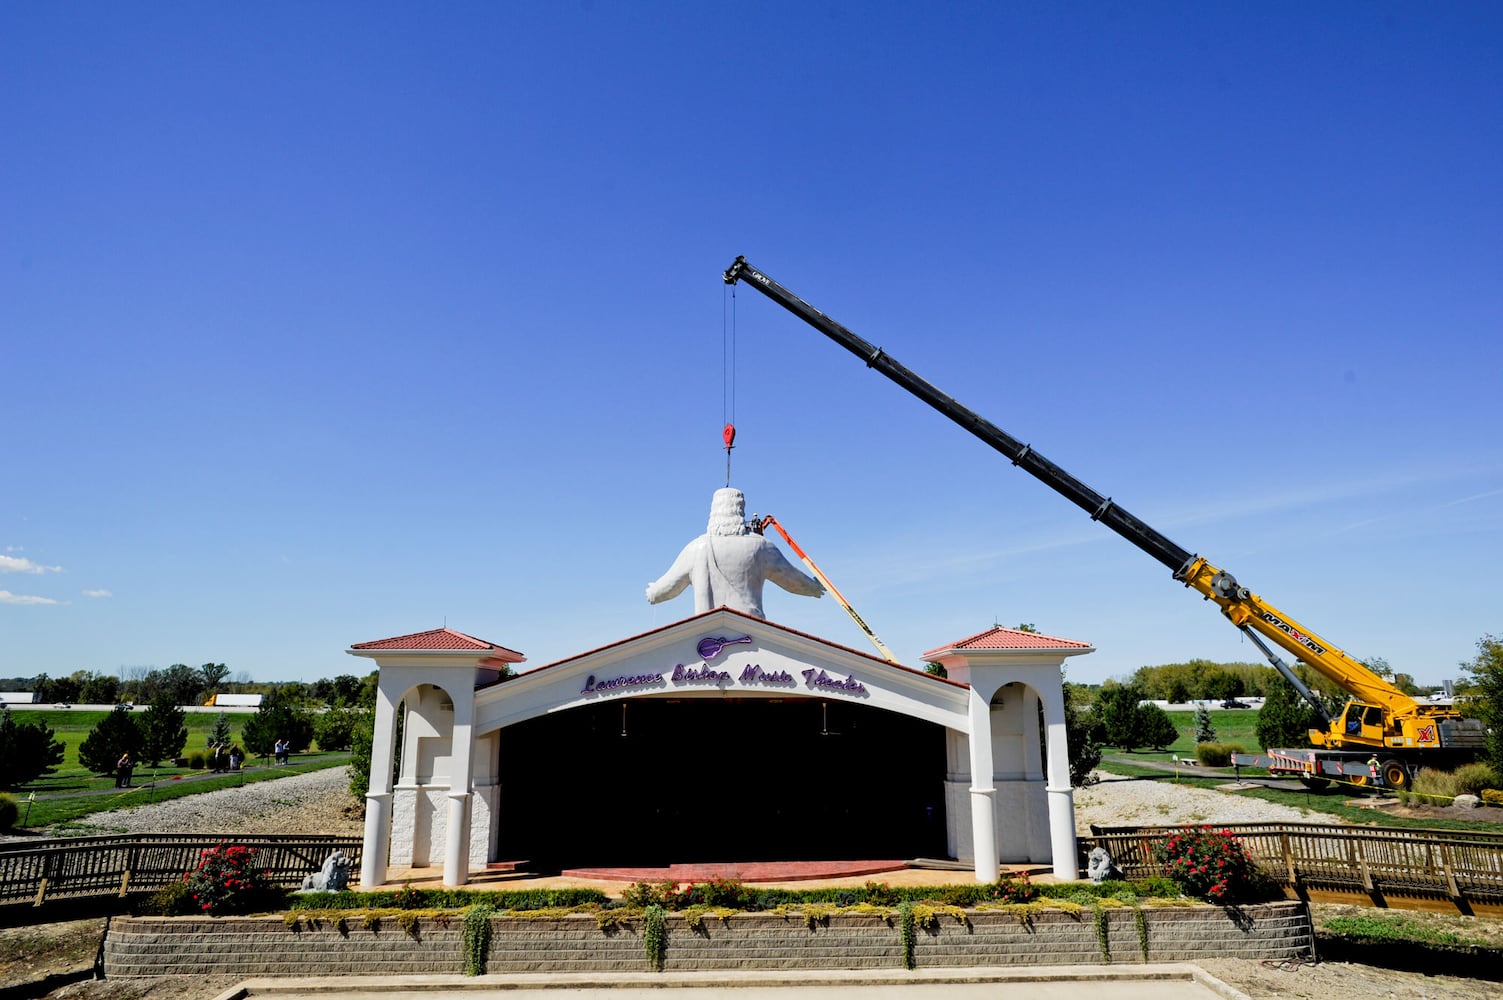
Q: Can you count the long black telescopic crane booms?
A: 1